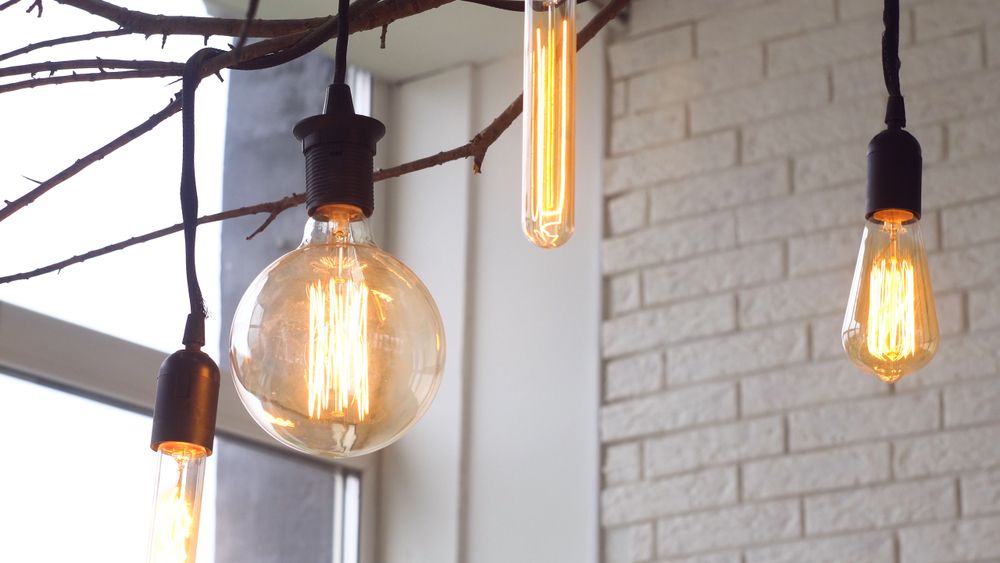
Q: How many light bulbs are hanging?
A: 4